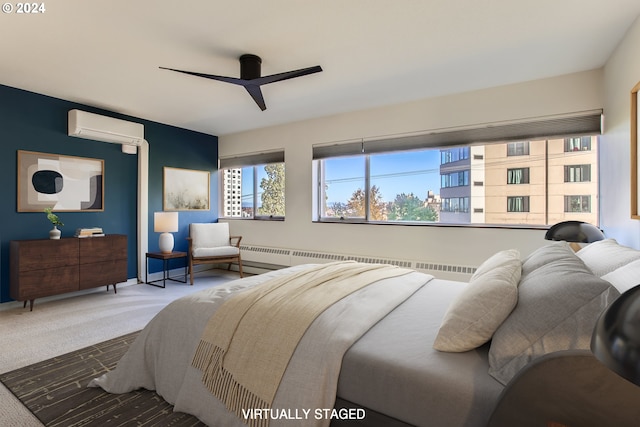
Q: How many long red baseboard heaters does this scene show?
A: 0